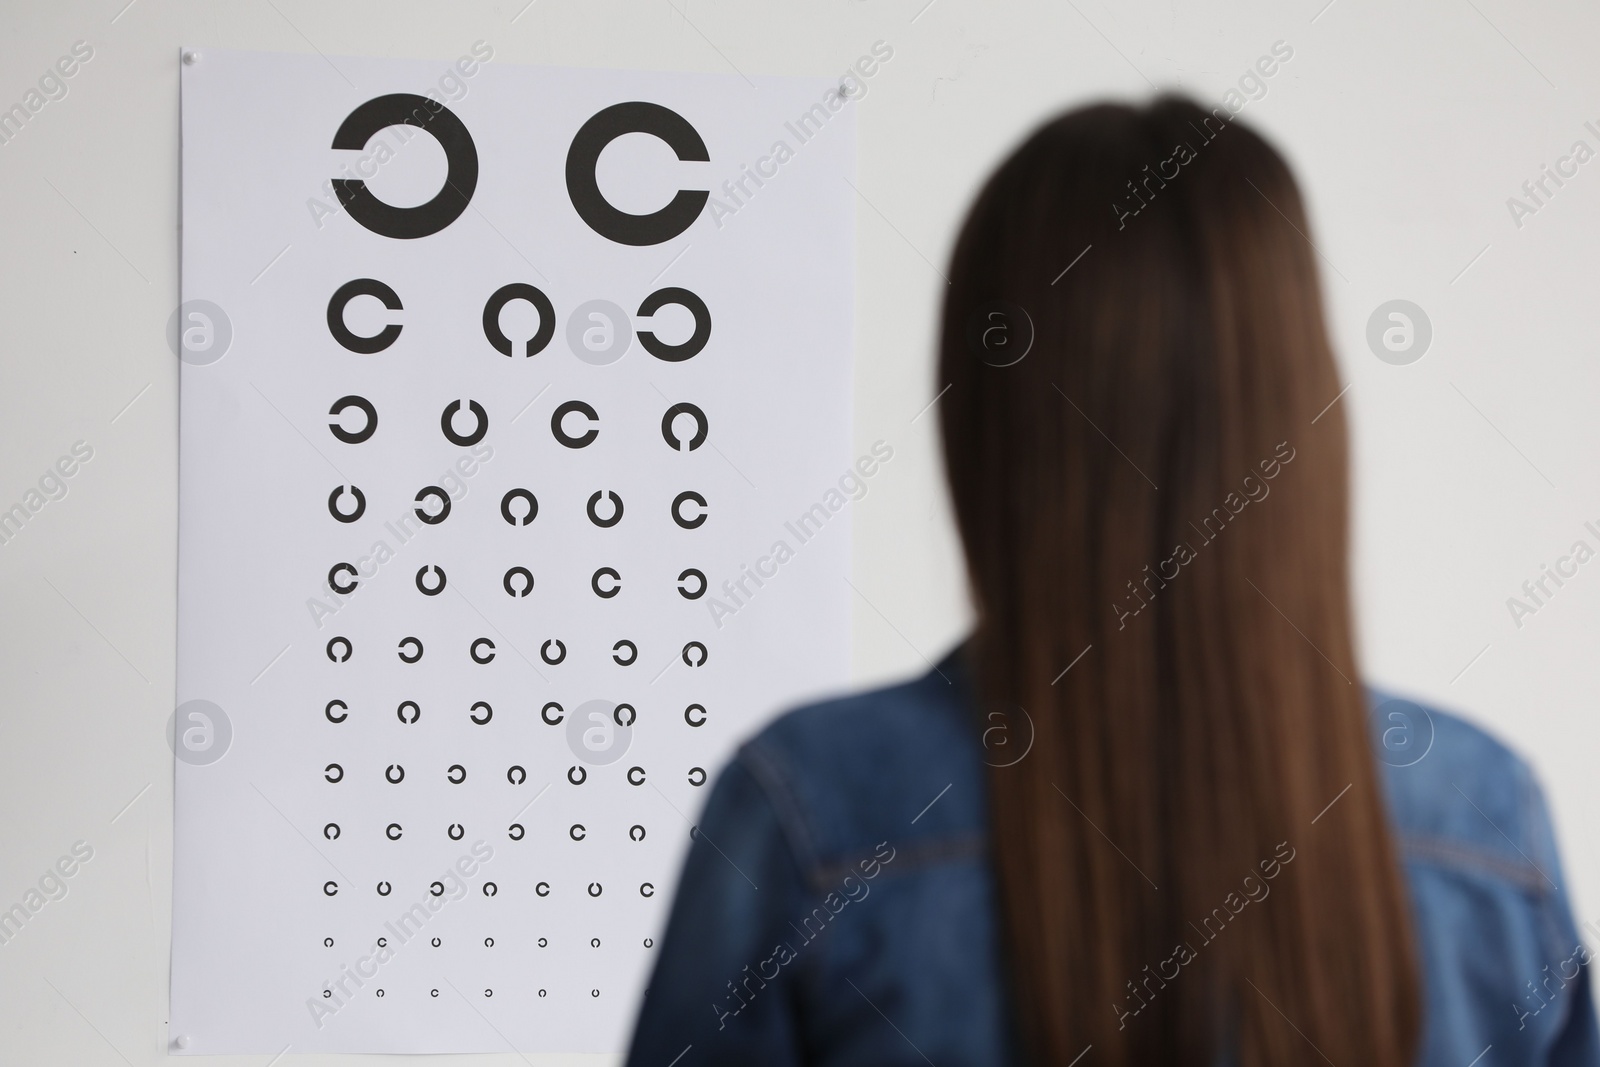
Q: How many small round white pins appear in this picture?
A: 3